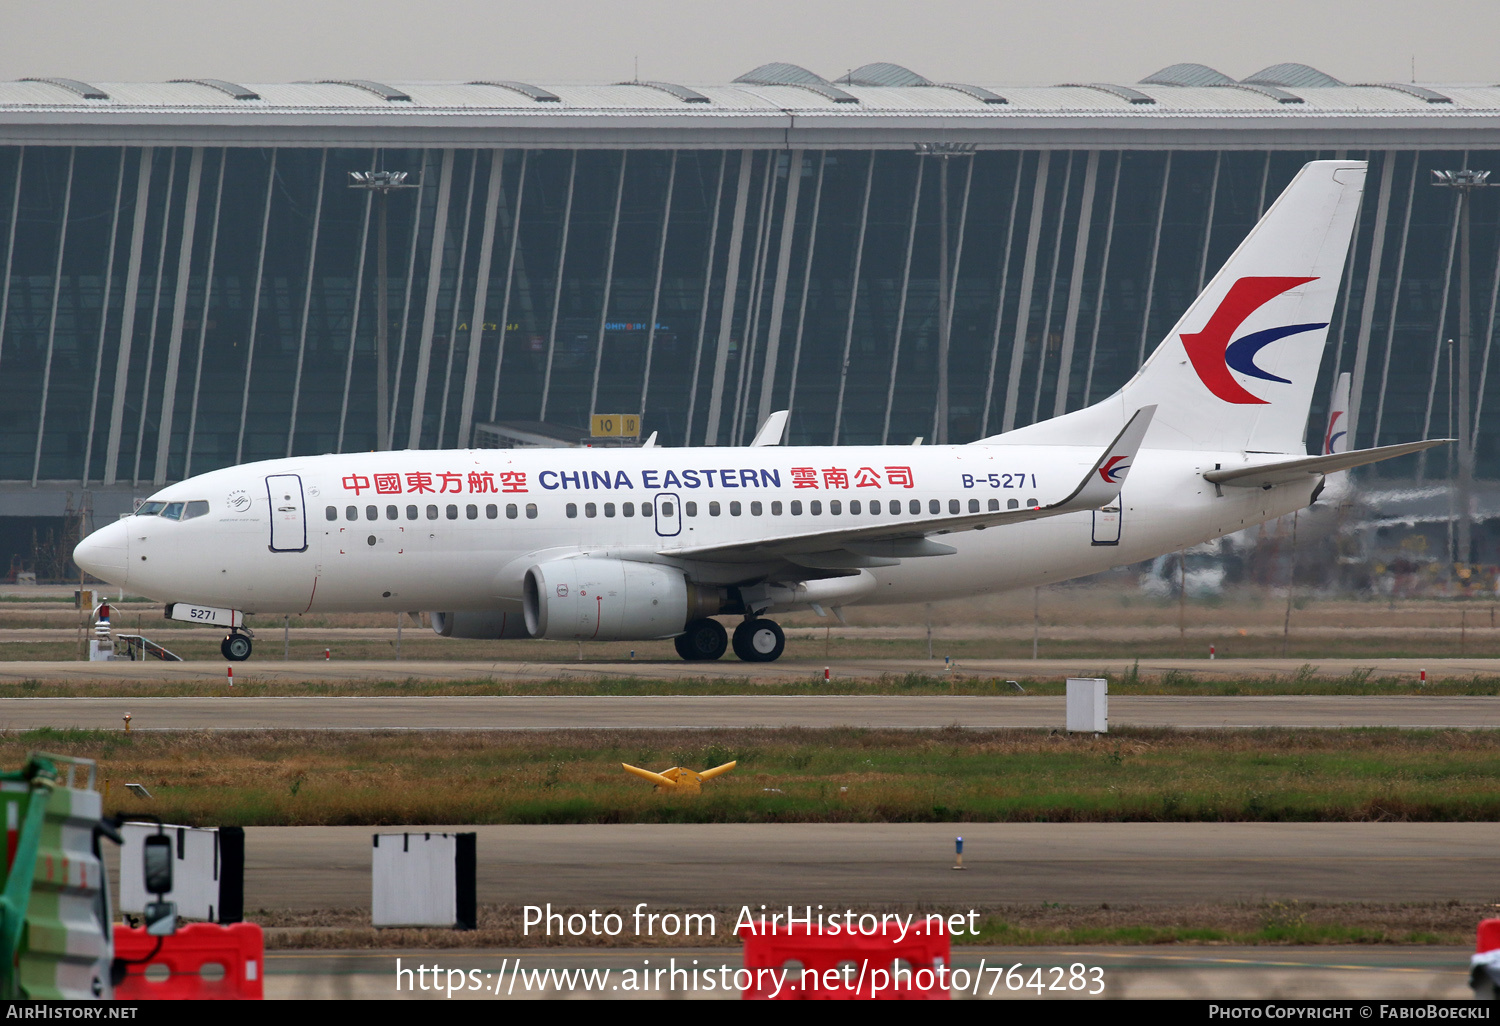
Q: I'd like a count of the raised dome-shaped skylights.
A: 4